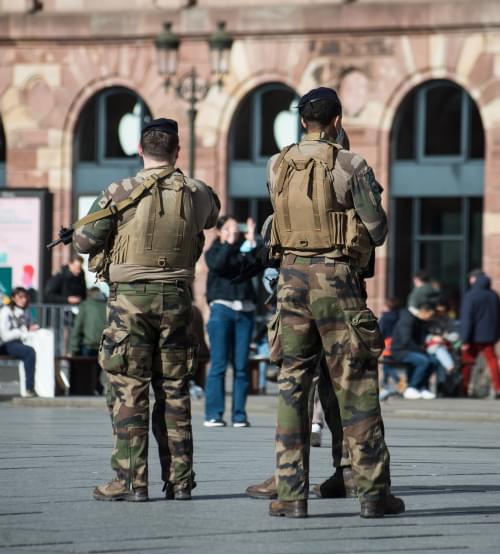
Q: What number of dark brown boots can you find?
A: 6